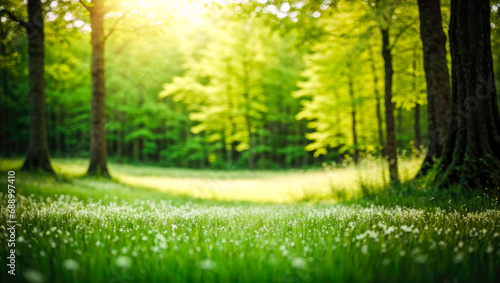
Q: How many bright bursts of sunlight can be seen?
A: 1